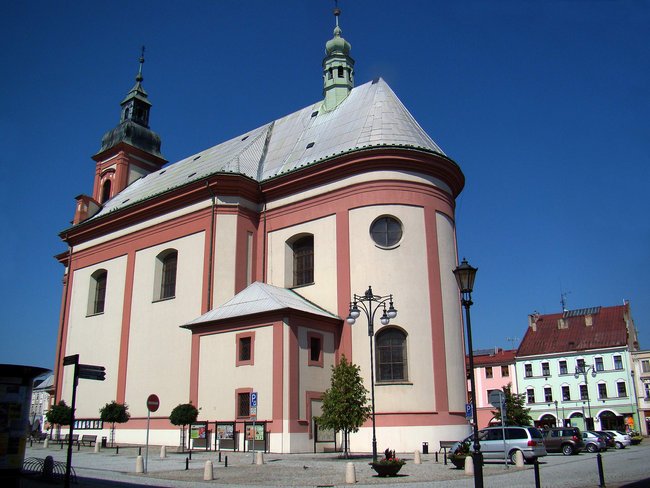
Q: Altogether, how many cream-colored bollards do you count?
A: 10